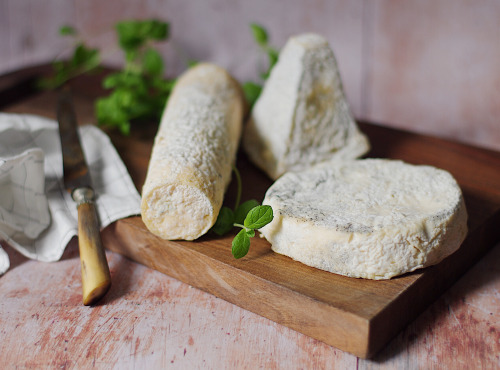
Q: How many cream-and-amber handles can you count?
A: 1